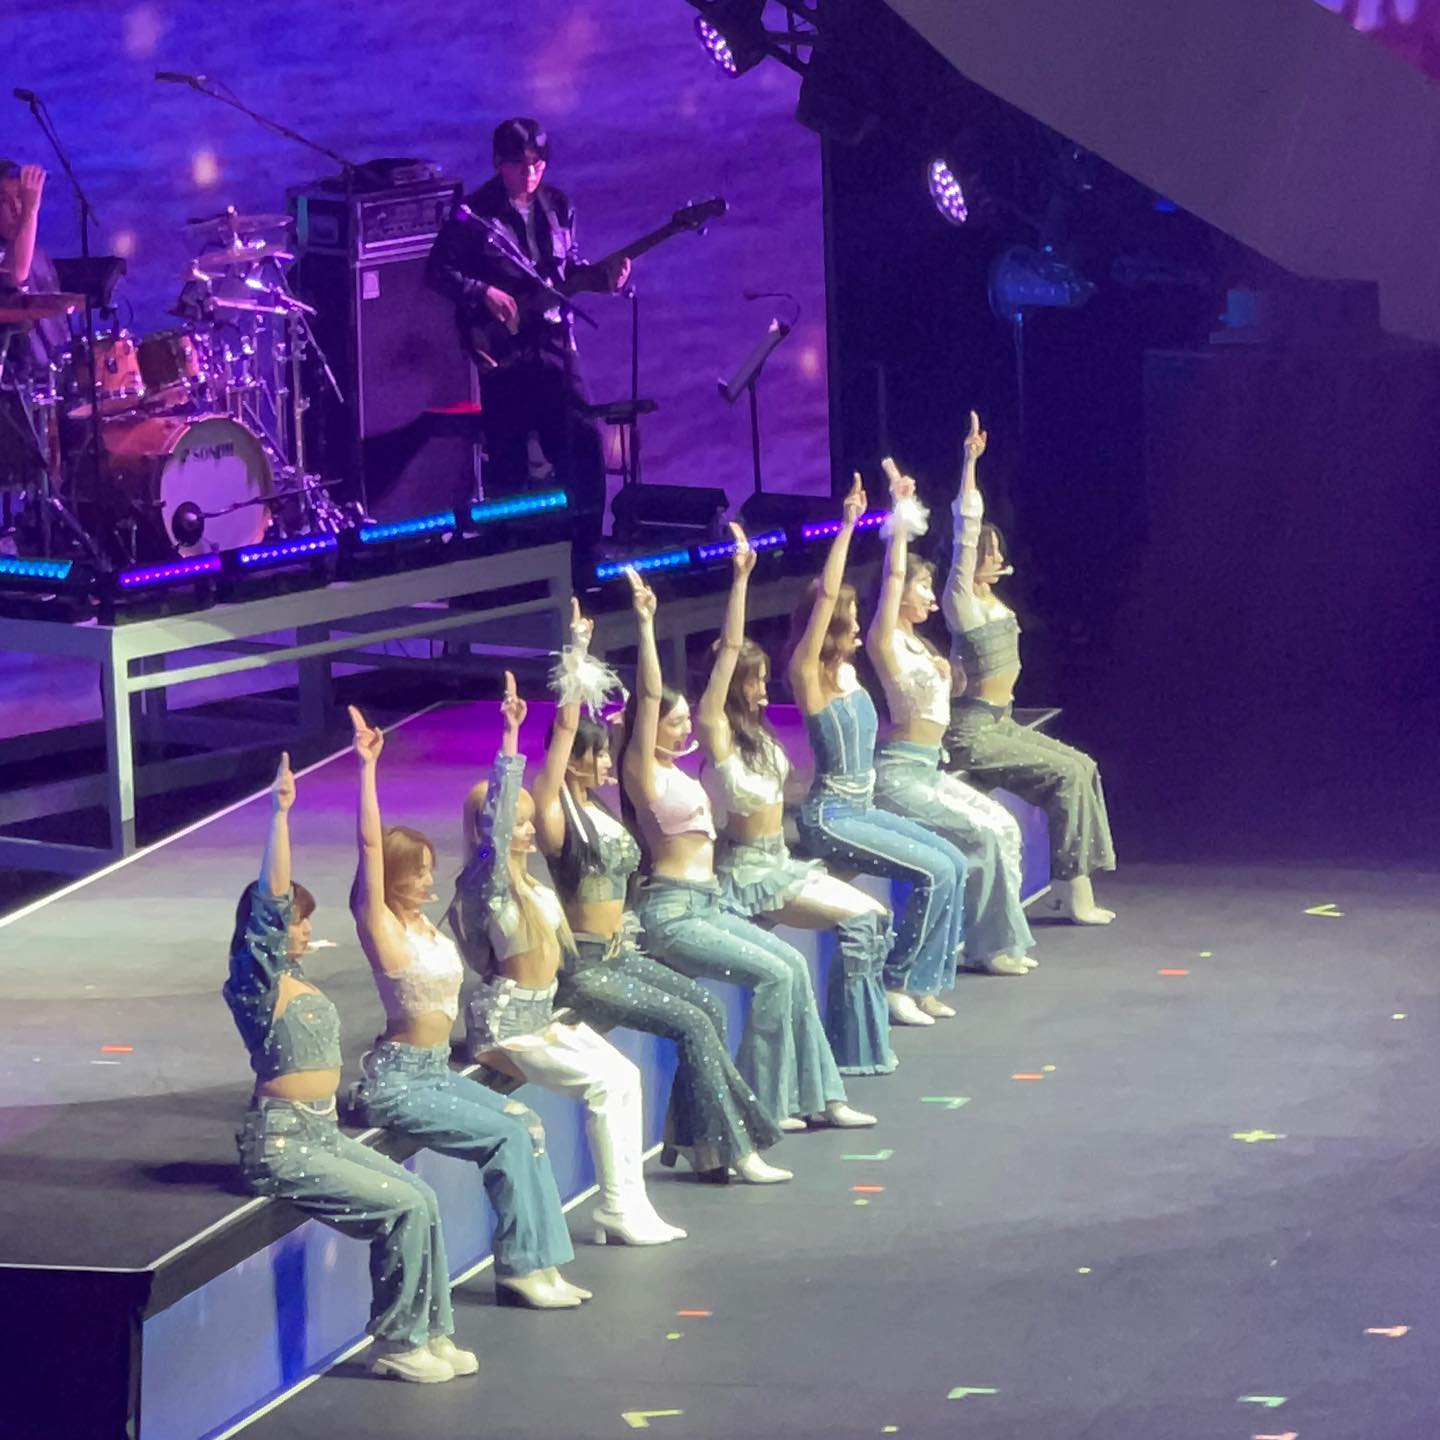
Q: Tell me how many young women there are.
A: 9